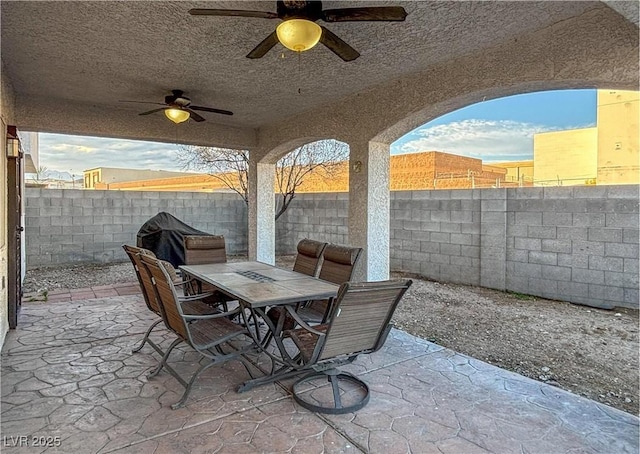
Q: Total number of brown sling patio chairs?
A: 6